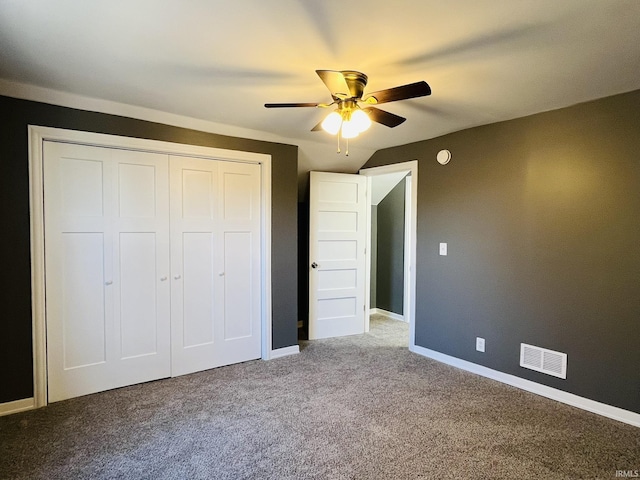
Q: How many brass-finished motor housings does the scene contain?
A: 1